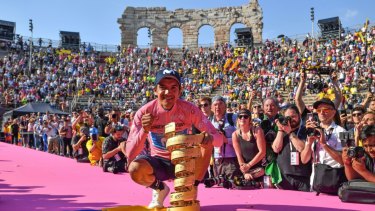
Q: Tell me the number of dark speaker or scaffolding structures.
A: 4